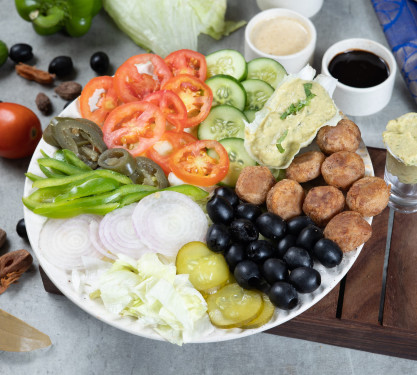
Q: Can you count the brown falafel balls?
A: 8